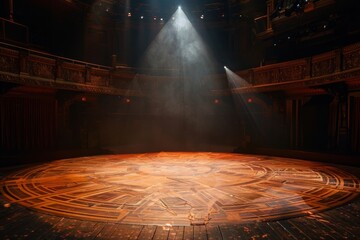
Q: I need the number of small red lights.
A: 4